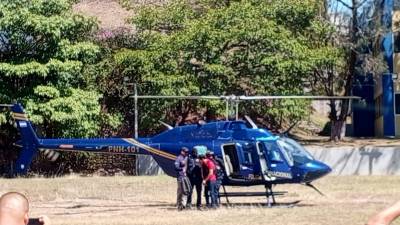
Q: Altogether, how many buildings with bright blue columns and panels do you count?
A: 1